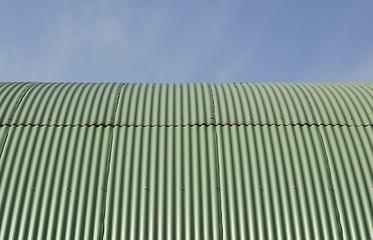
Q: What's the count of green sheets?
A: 10